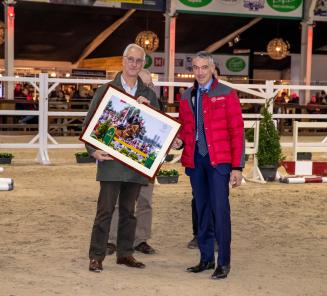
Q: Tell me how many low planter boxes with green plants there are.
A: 3